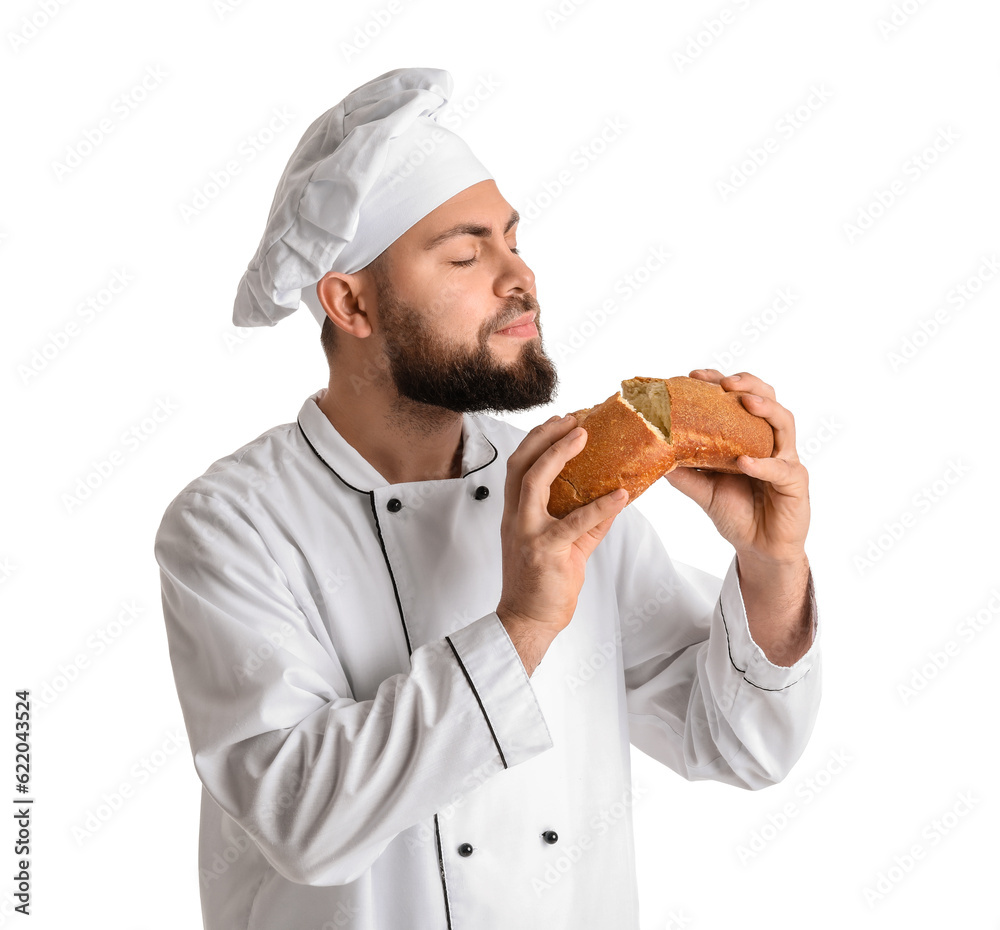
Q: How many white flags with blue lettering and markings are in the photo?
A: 0